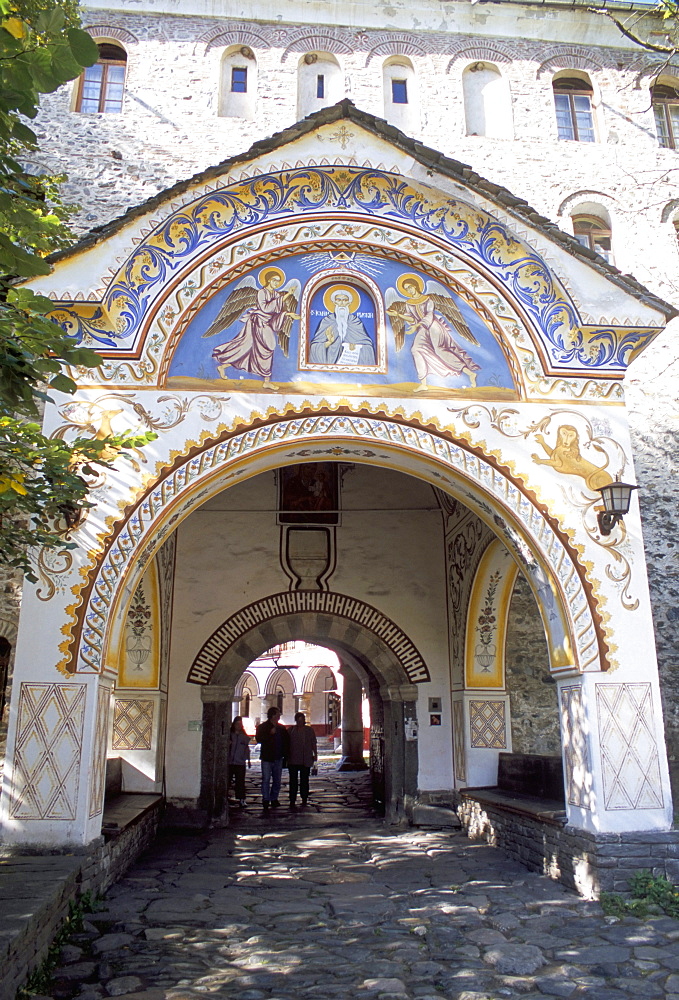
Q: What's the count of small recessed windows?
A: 3